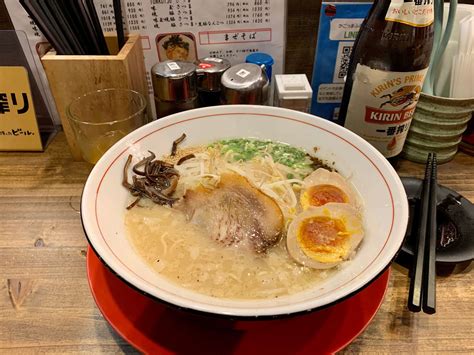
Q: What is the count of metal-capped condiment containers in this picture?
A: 3